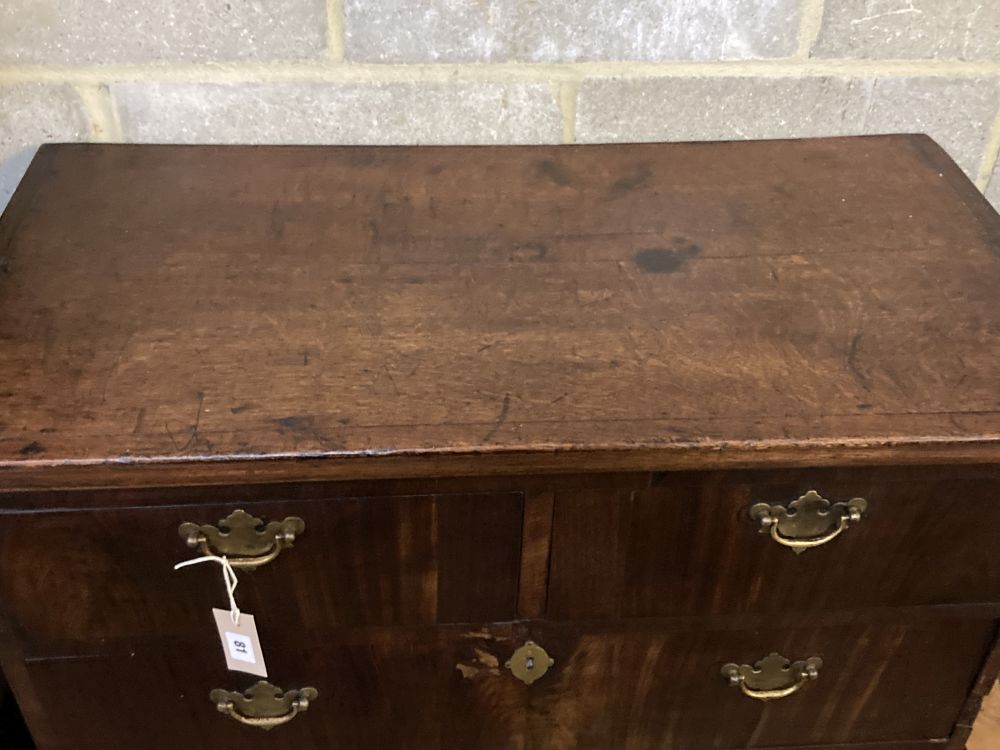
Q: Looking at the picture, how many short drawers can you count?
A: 2